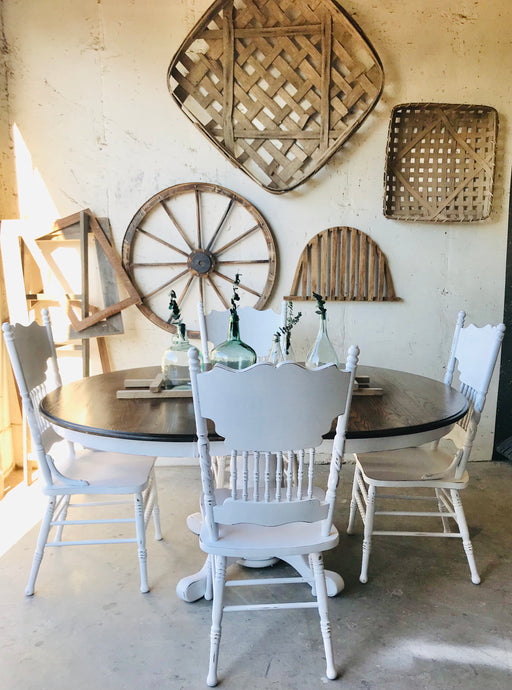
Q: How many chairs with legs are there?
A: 4